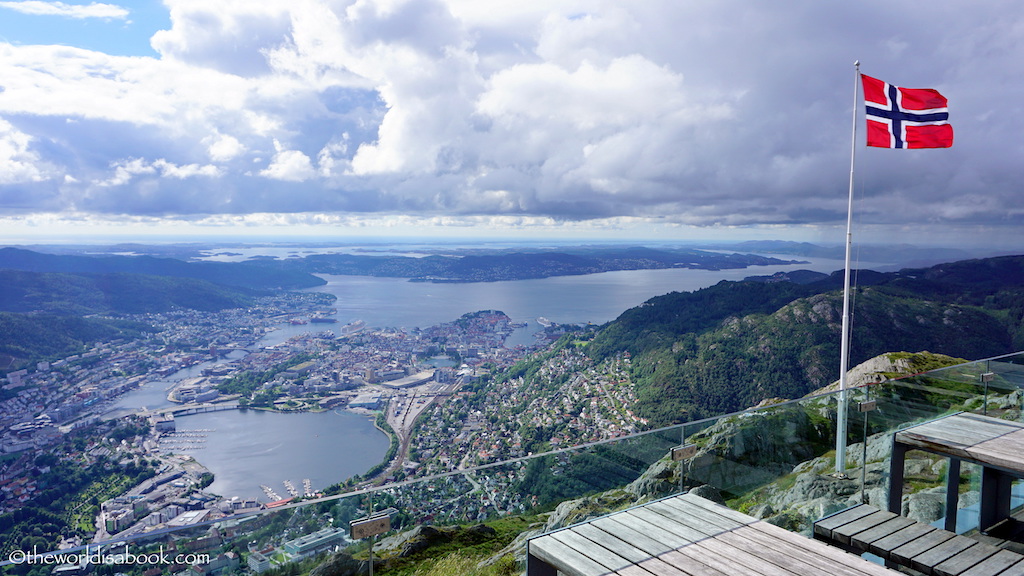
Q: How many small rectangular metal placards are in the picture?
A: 4